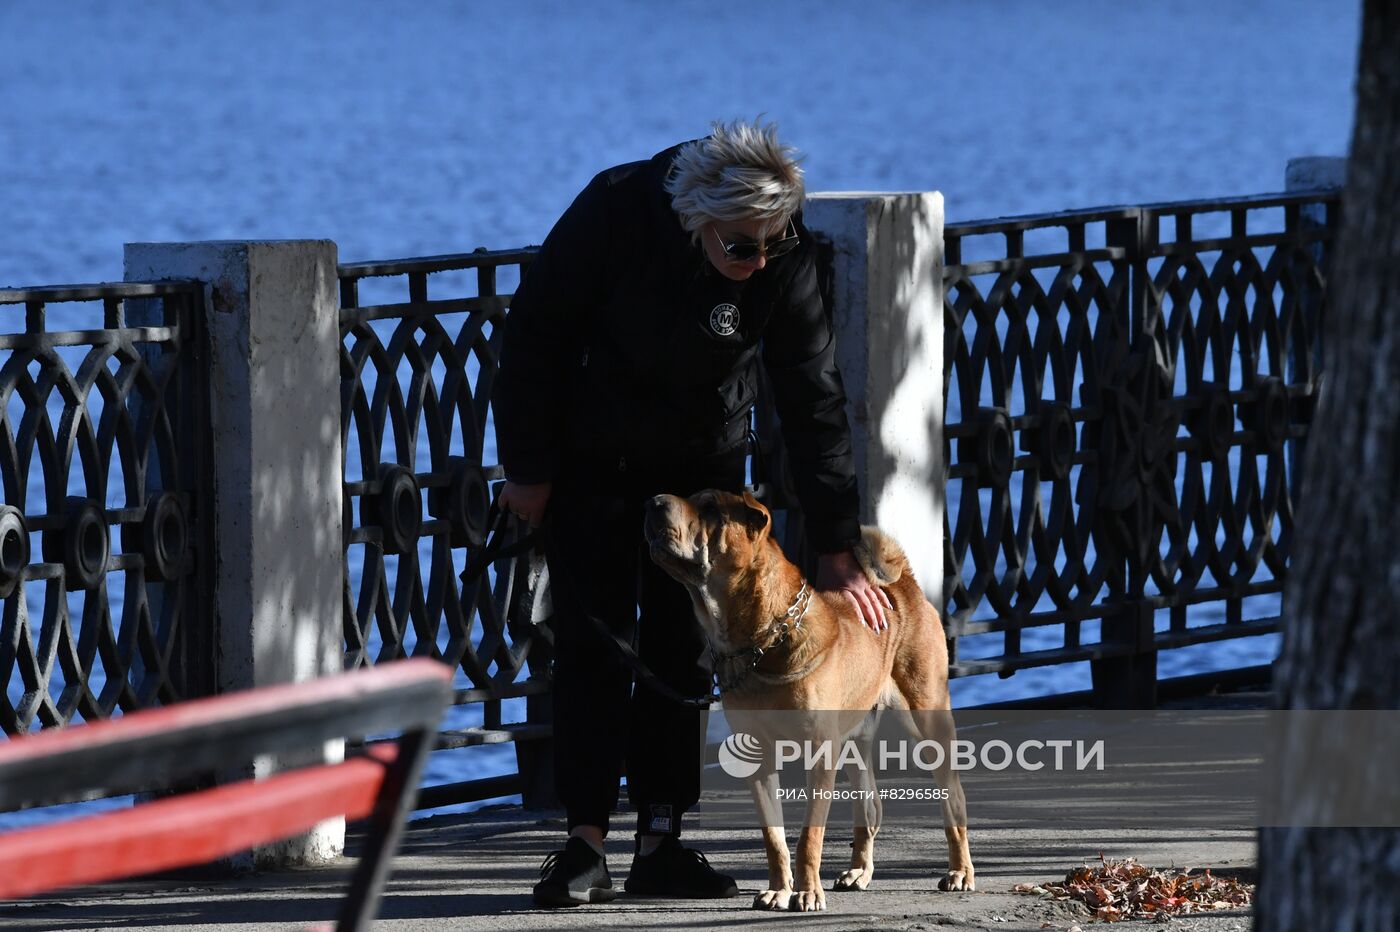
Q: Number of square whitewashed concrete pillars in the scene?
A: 3